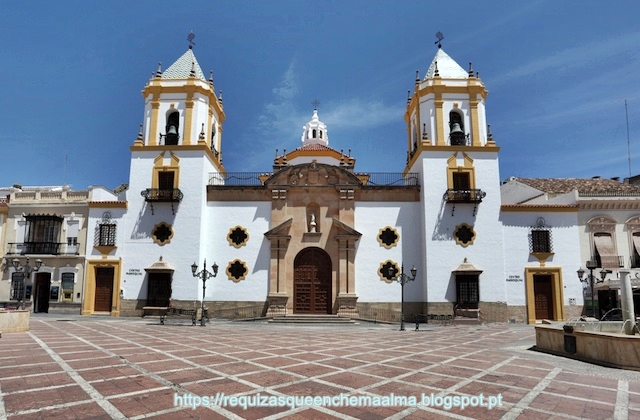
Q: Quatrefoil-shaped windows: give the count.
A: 6